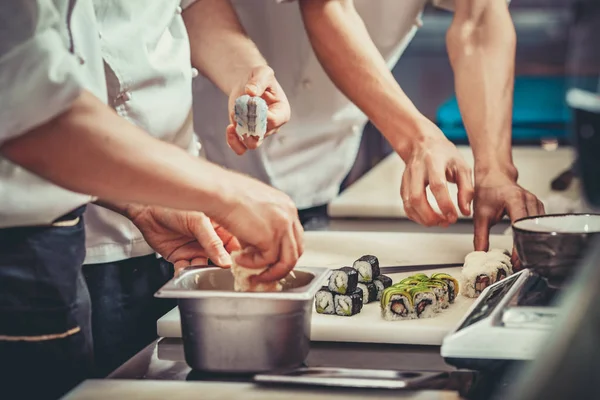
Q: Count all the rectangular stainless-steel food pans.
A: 1